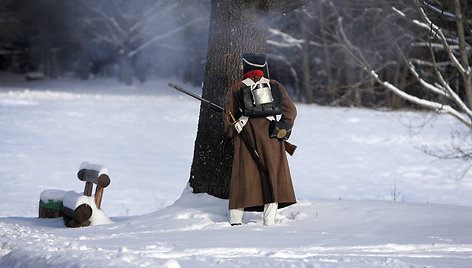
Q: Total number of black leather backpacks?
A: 1